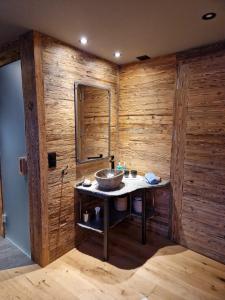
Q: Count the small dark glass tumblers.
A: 2